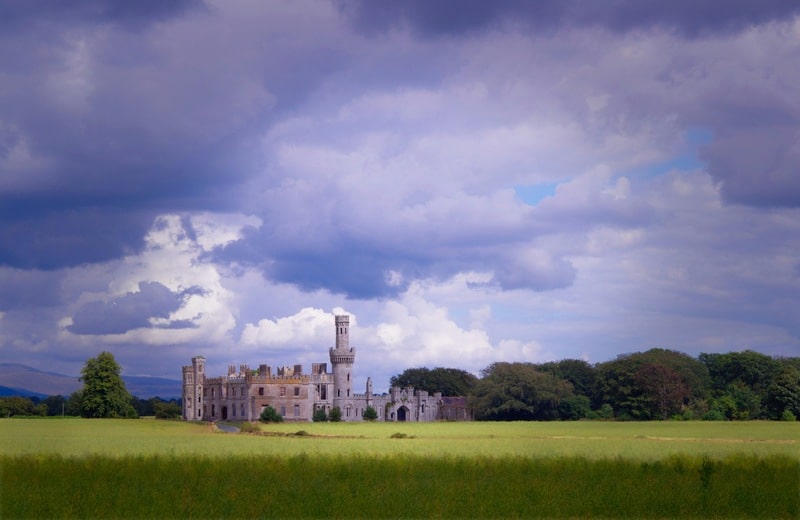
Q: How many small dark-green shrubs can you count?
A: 4